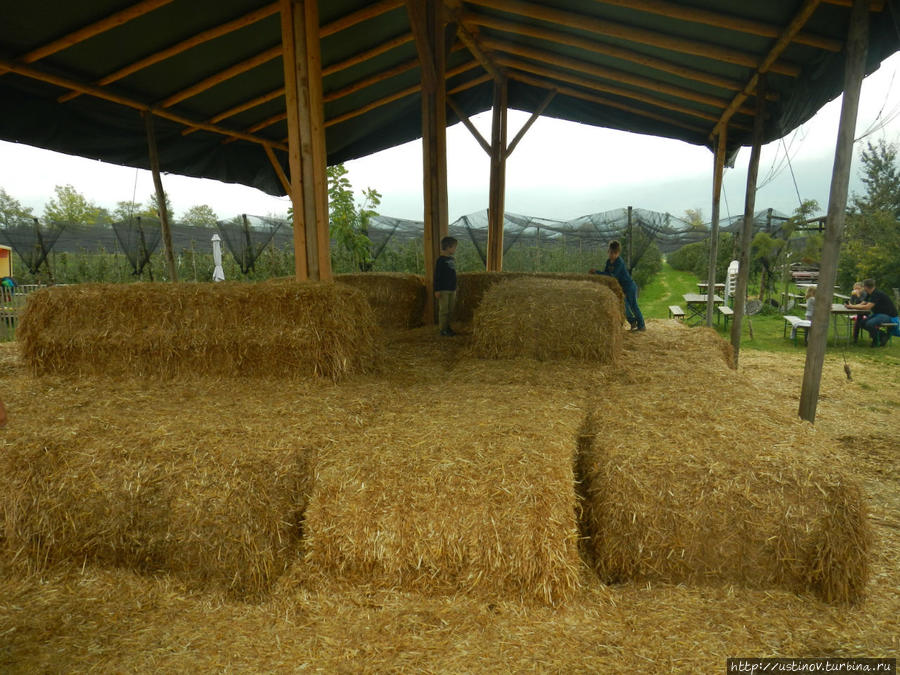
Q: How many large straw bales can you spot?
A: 7